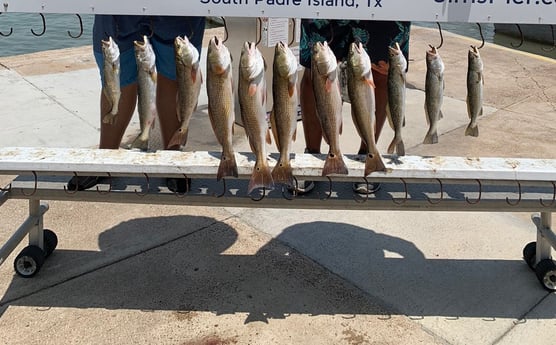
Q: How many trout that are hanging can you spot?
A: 5